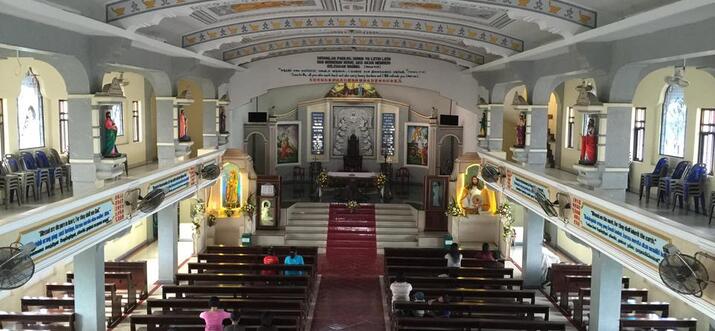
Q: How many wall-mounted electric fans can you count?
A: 6